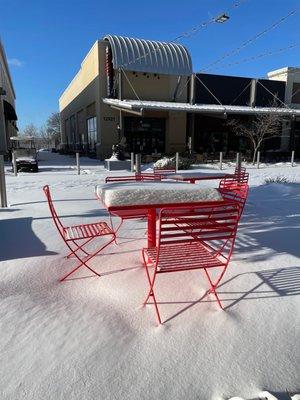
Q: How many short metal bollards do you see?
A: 10